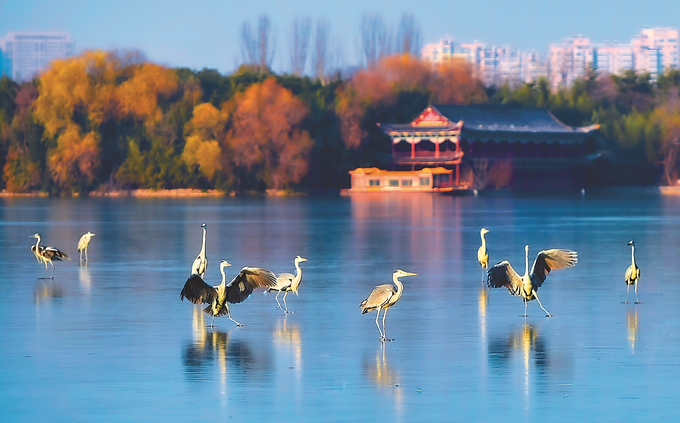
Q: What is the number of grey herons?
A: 9